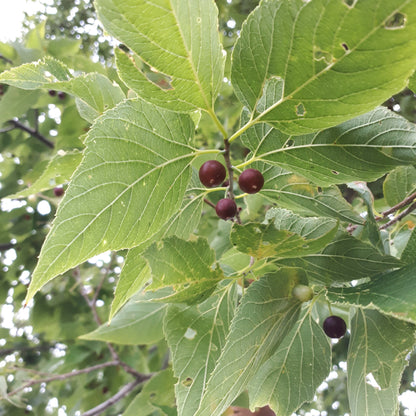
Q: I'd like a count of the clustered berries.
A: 3